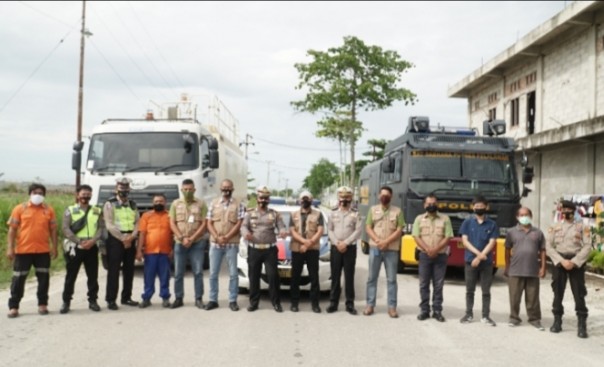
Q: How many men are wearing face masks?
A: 14